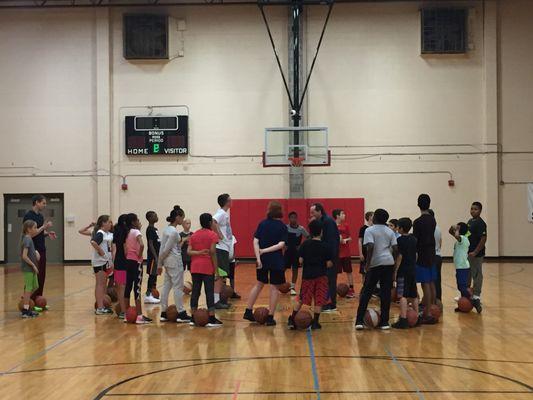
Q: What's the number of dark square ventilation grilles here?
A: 2